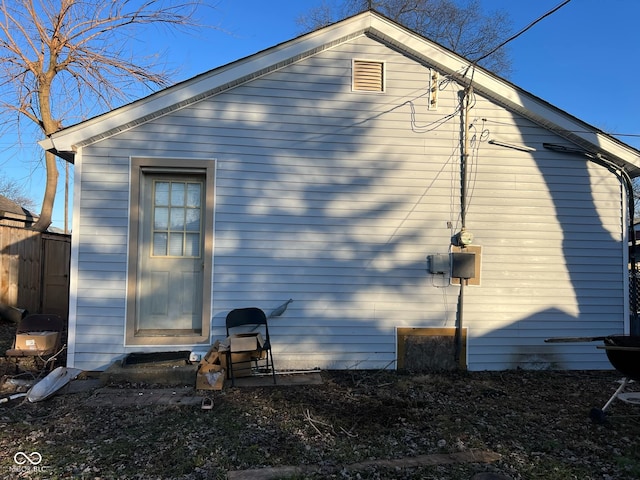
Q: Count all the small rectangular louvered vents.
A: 1